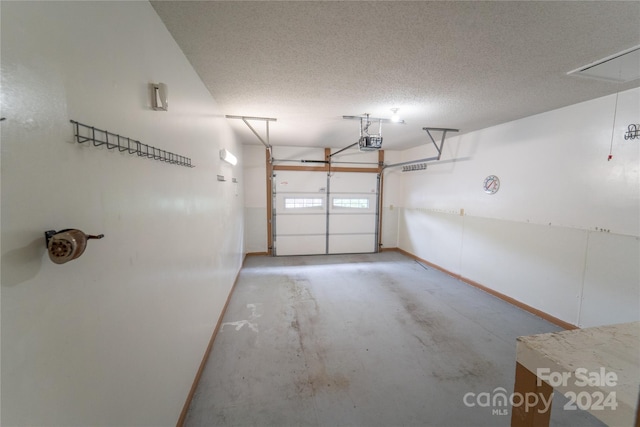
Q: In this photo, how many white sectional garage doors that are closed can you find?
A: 1